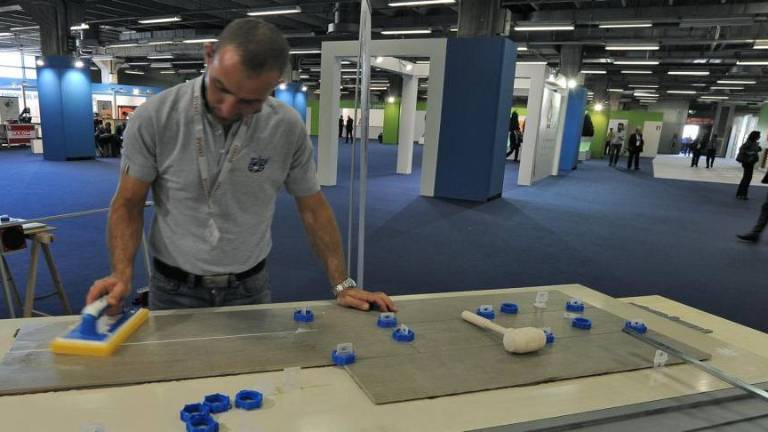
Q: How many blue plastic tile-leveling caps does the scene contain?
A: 14